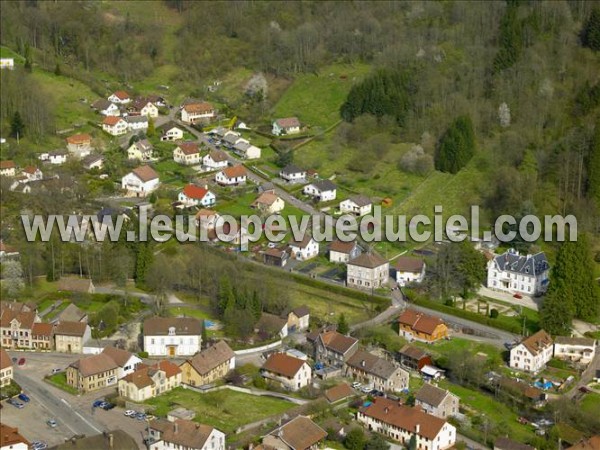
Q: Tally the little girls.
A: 0